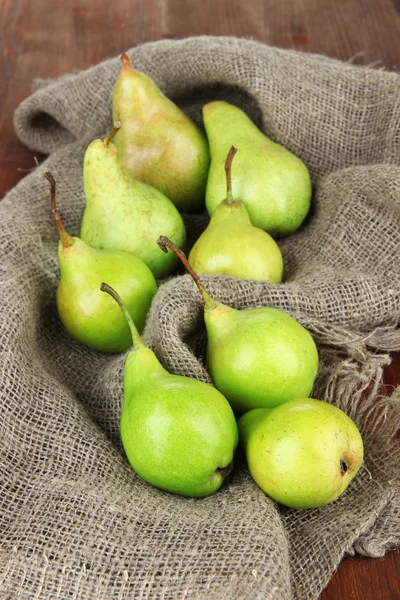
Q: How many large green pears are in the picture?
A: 8